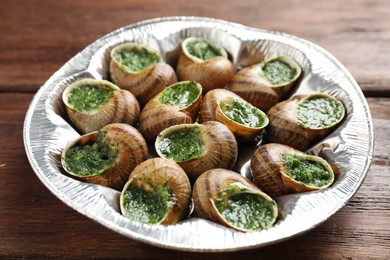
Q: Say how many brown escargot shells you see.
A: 12